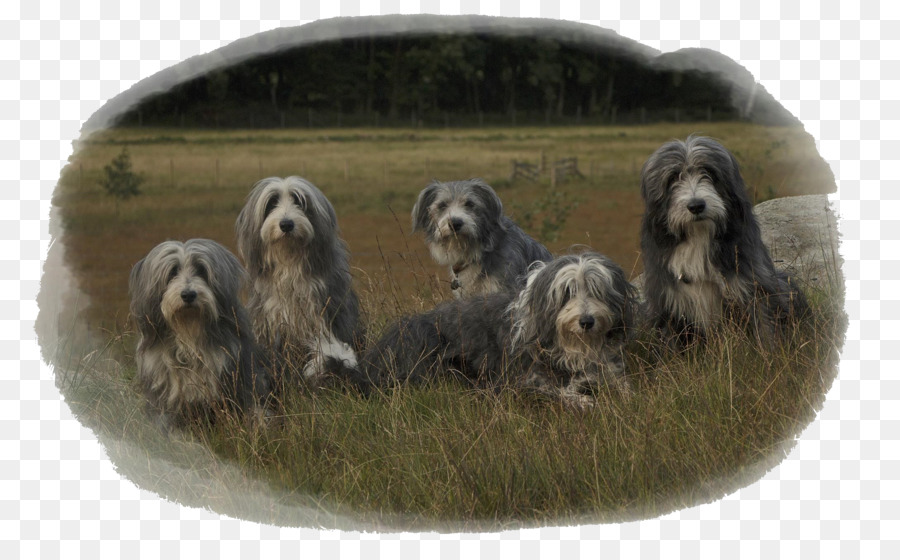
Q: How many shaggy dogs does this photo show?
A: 5